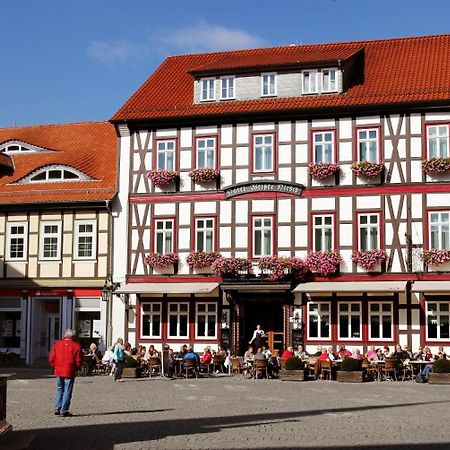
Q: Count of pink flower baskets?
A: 12